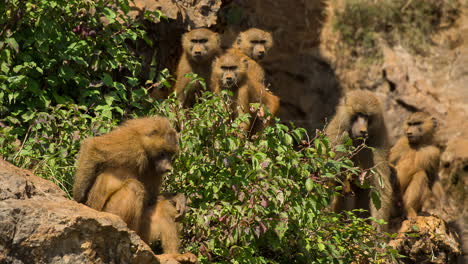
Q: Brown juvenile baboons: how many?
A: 4